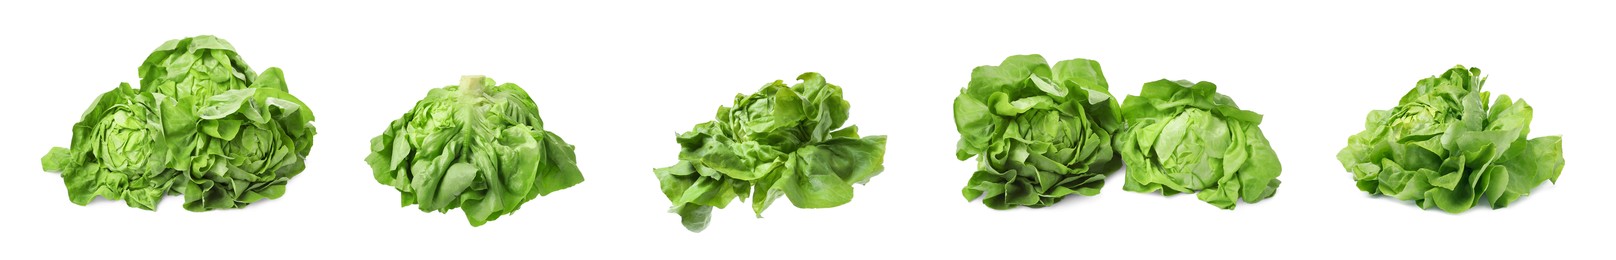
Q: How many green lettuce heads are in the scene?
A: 8